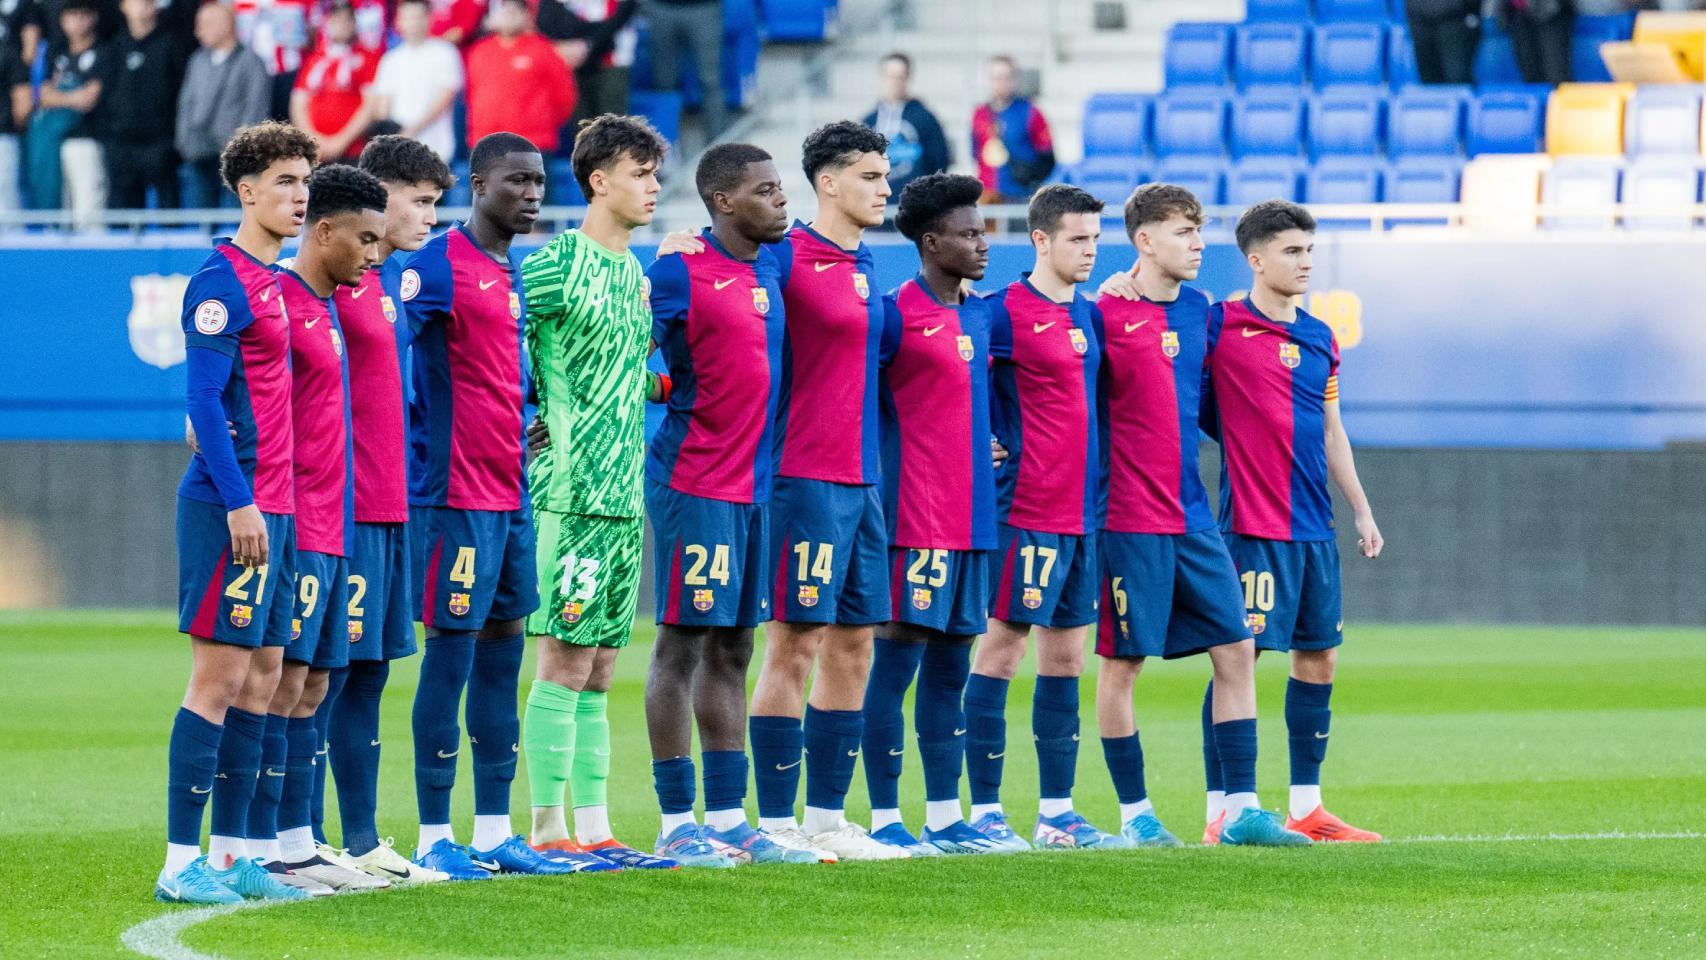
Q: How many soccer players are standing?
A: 11